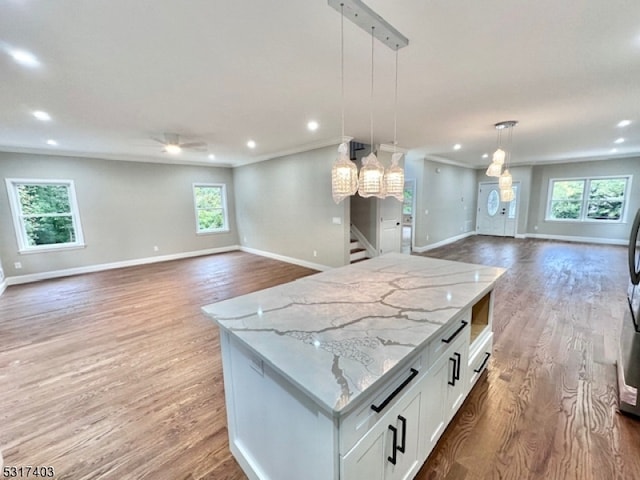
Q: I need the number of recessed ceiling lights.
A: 11